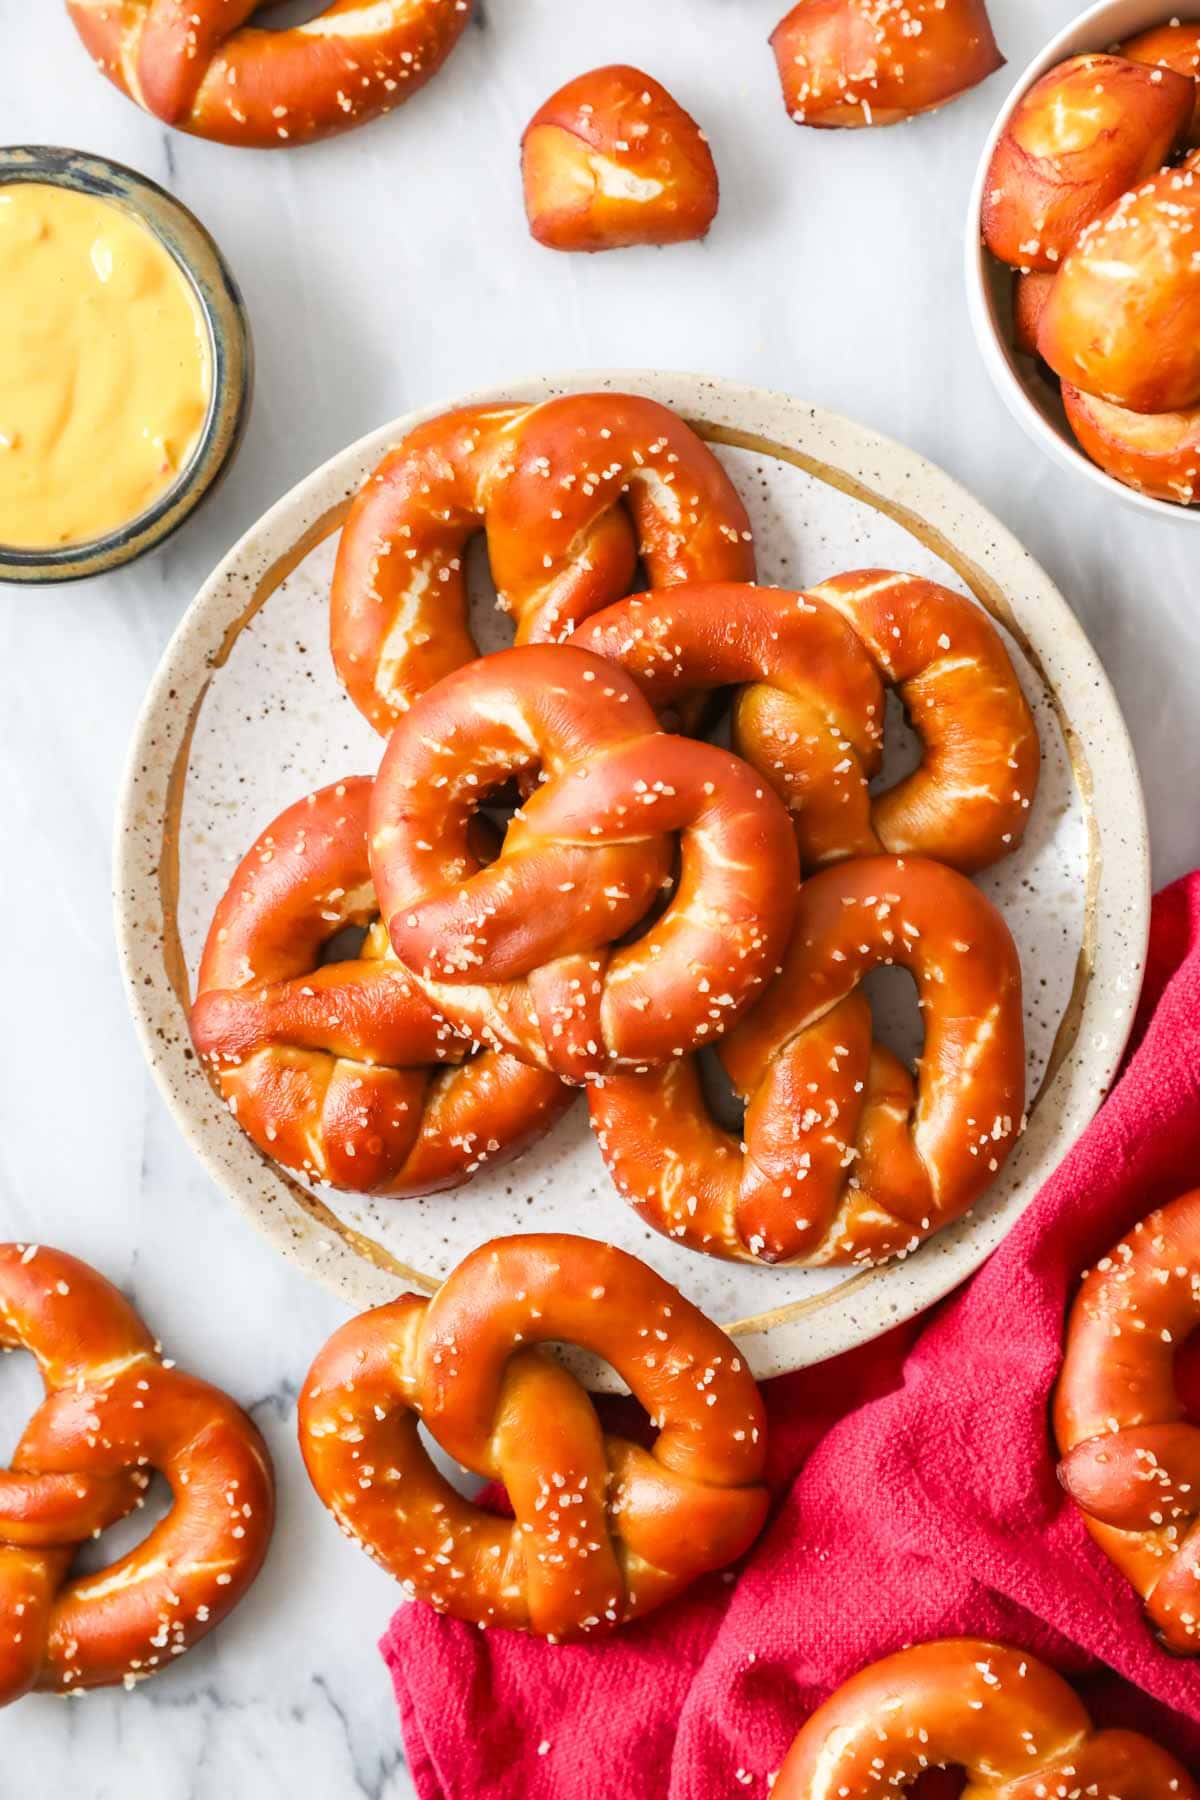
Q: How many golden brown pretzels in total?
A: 10